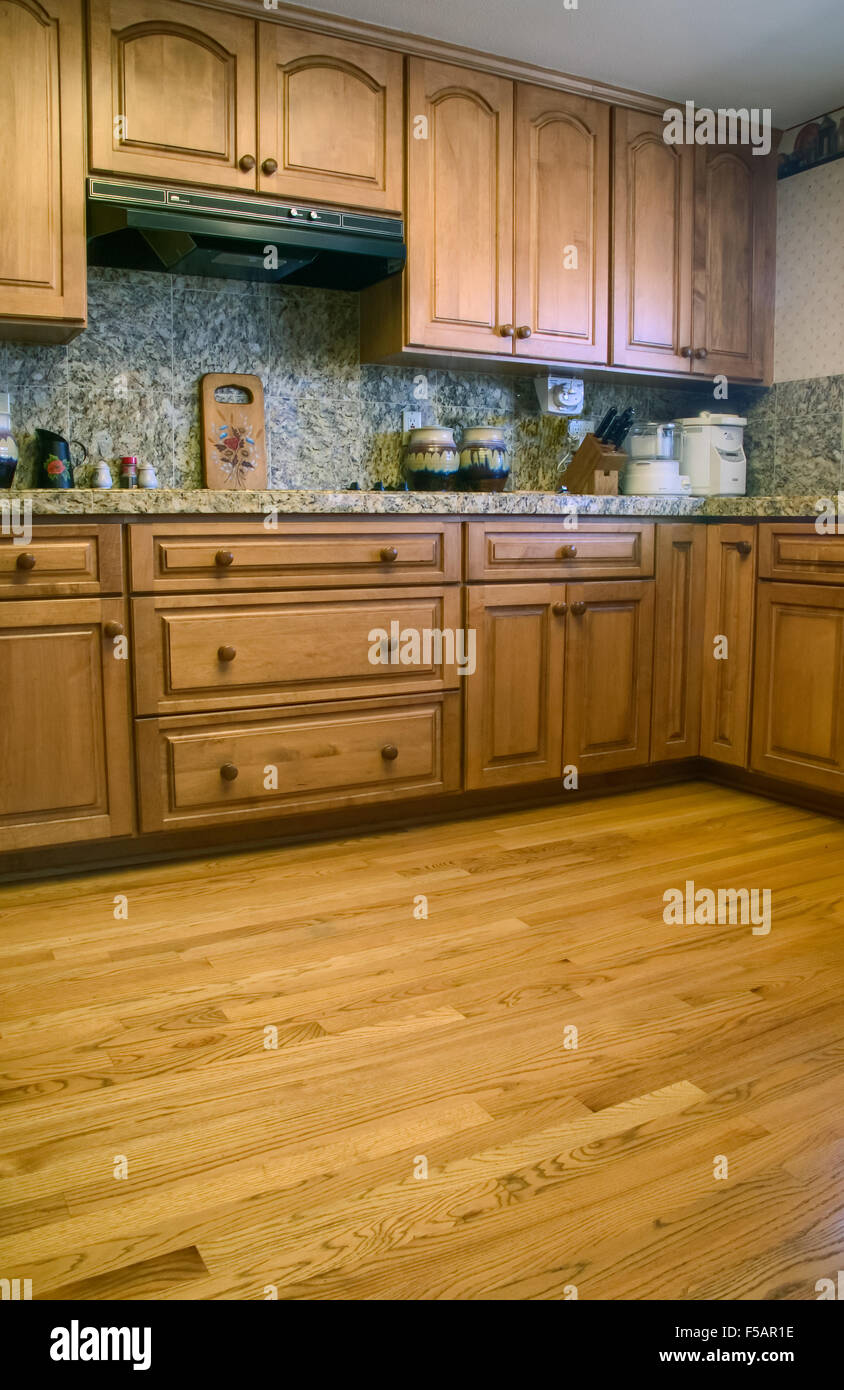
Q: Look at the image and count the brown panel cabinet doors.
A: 13